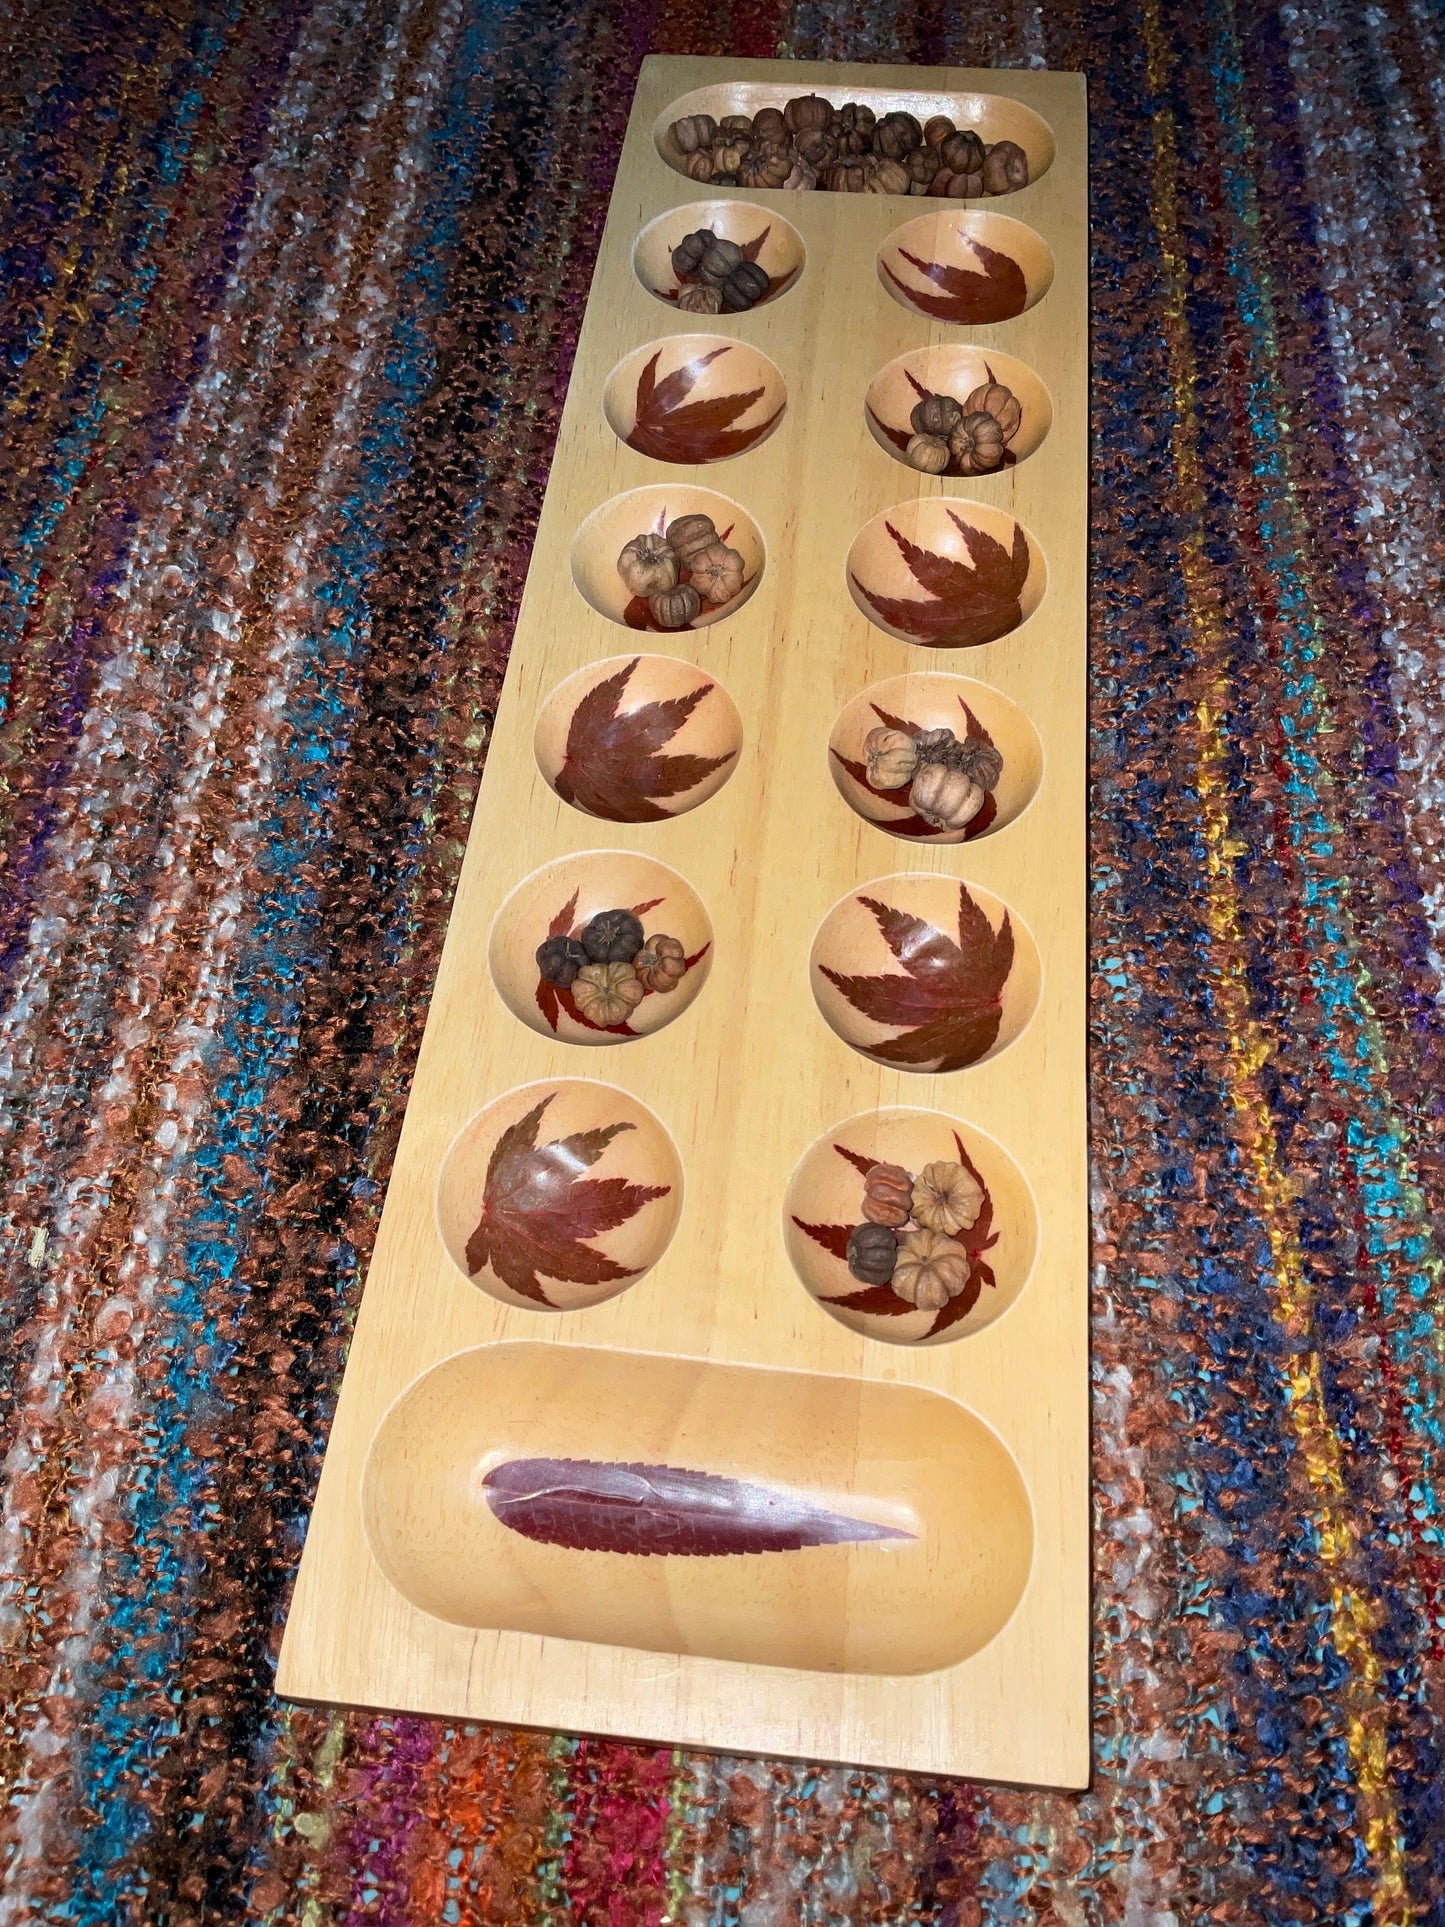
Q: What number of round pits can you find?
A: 12